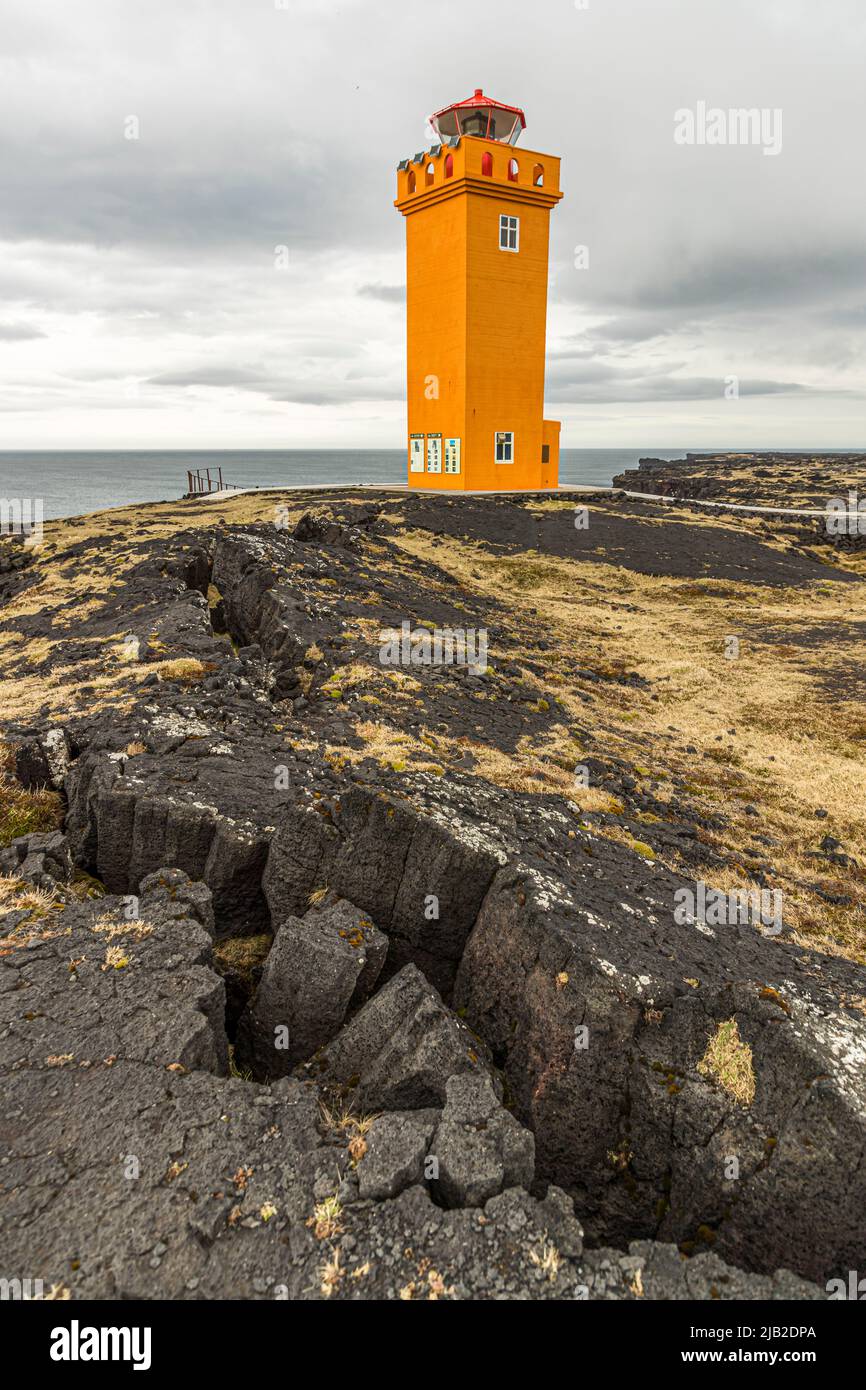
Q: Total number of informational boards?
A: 3